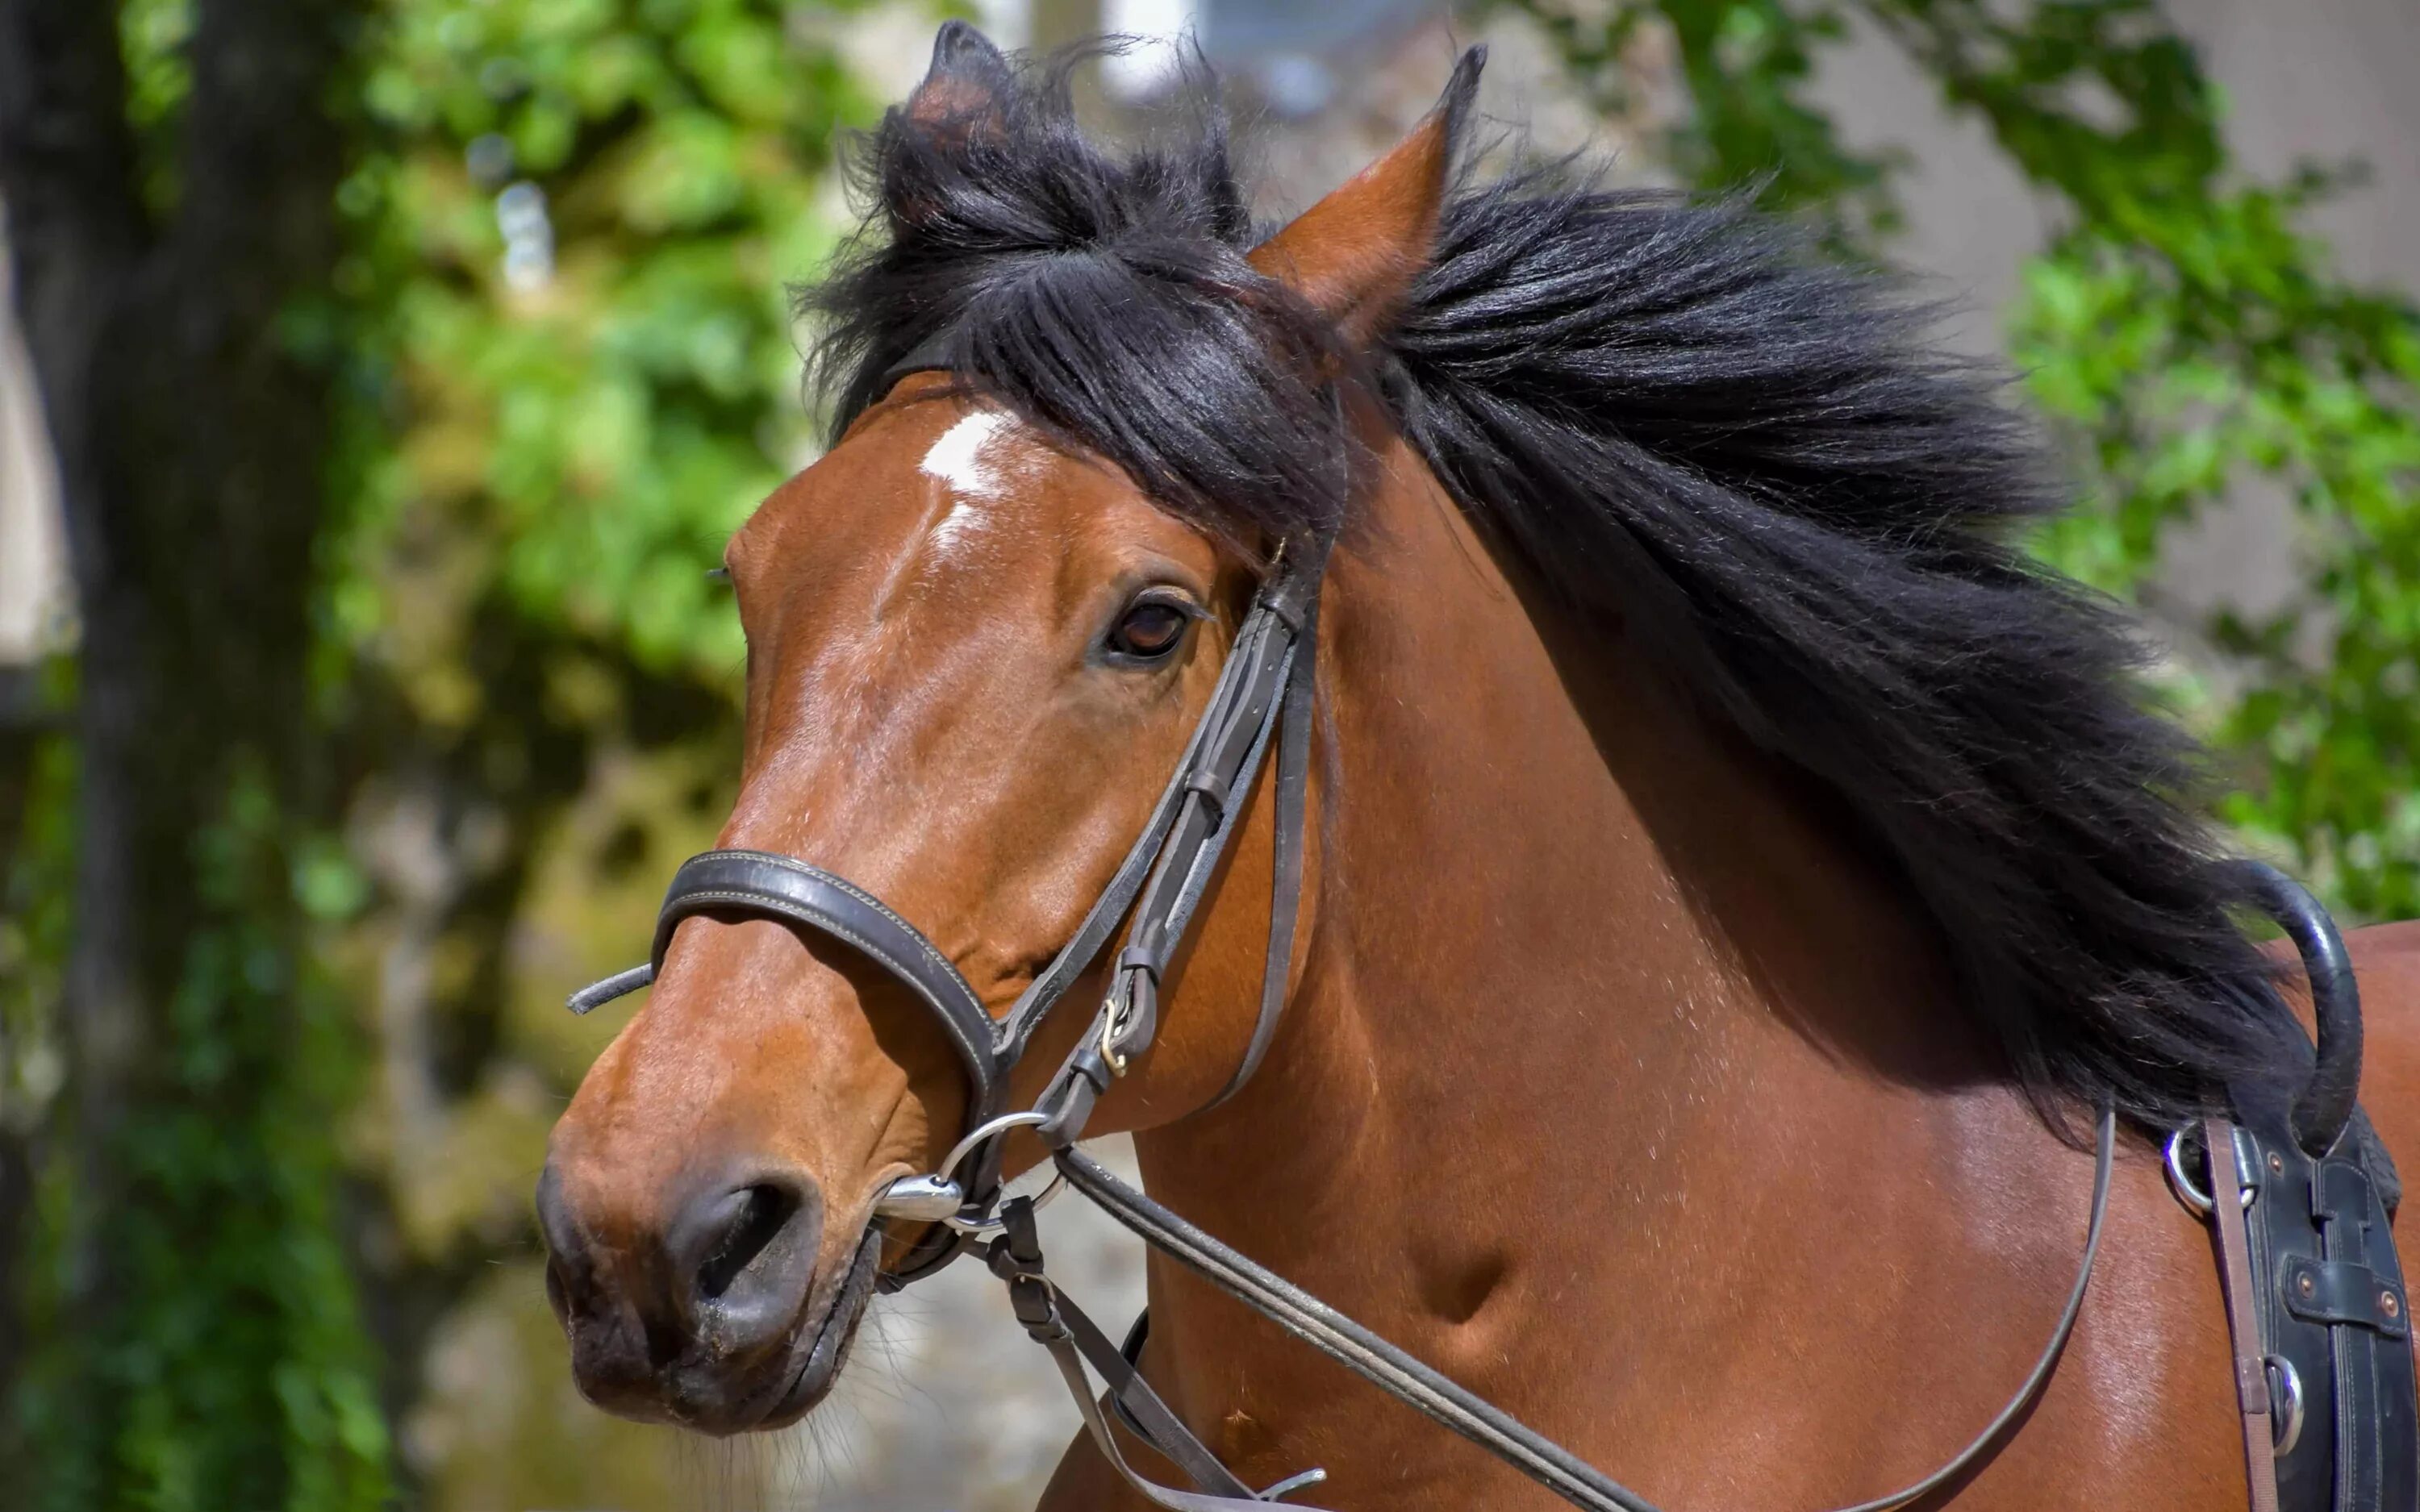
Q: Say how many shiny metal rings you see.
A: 3